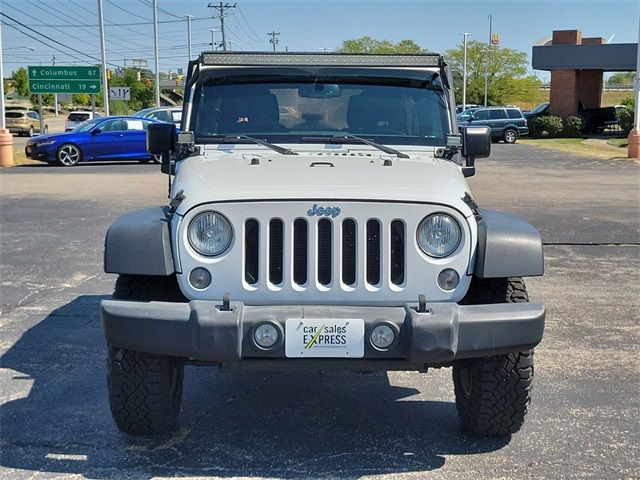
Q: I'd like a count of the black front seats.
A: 2